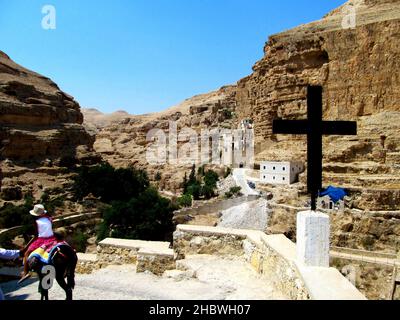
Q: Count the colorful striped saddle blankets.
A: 1